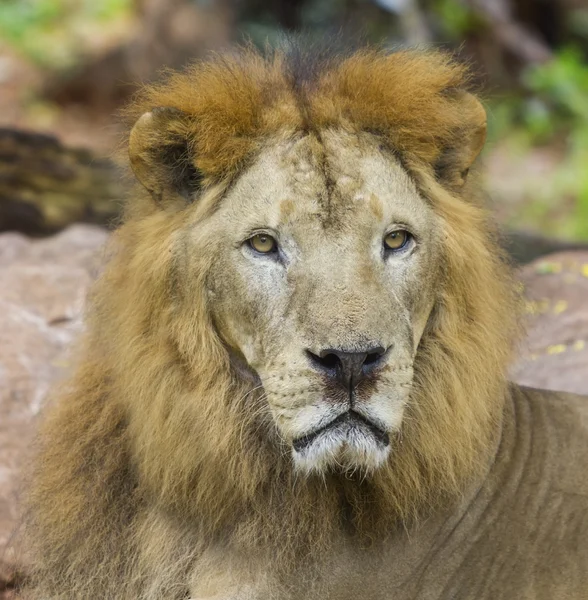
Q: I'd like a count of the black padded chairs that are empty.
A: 0